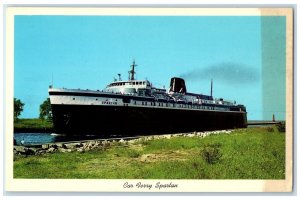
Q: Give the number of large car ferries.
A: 1